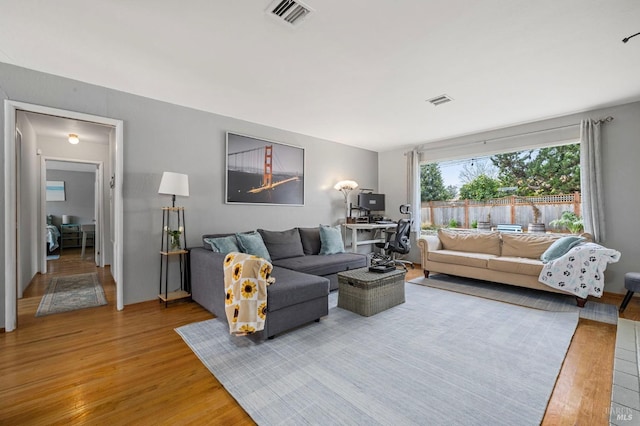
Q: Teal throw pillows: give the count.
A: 4